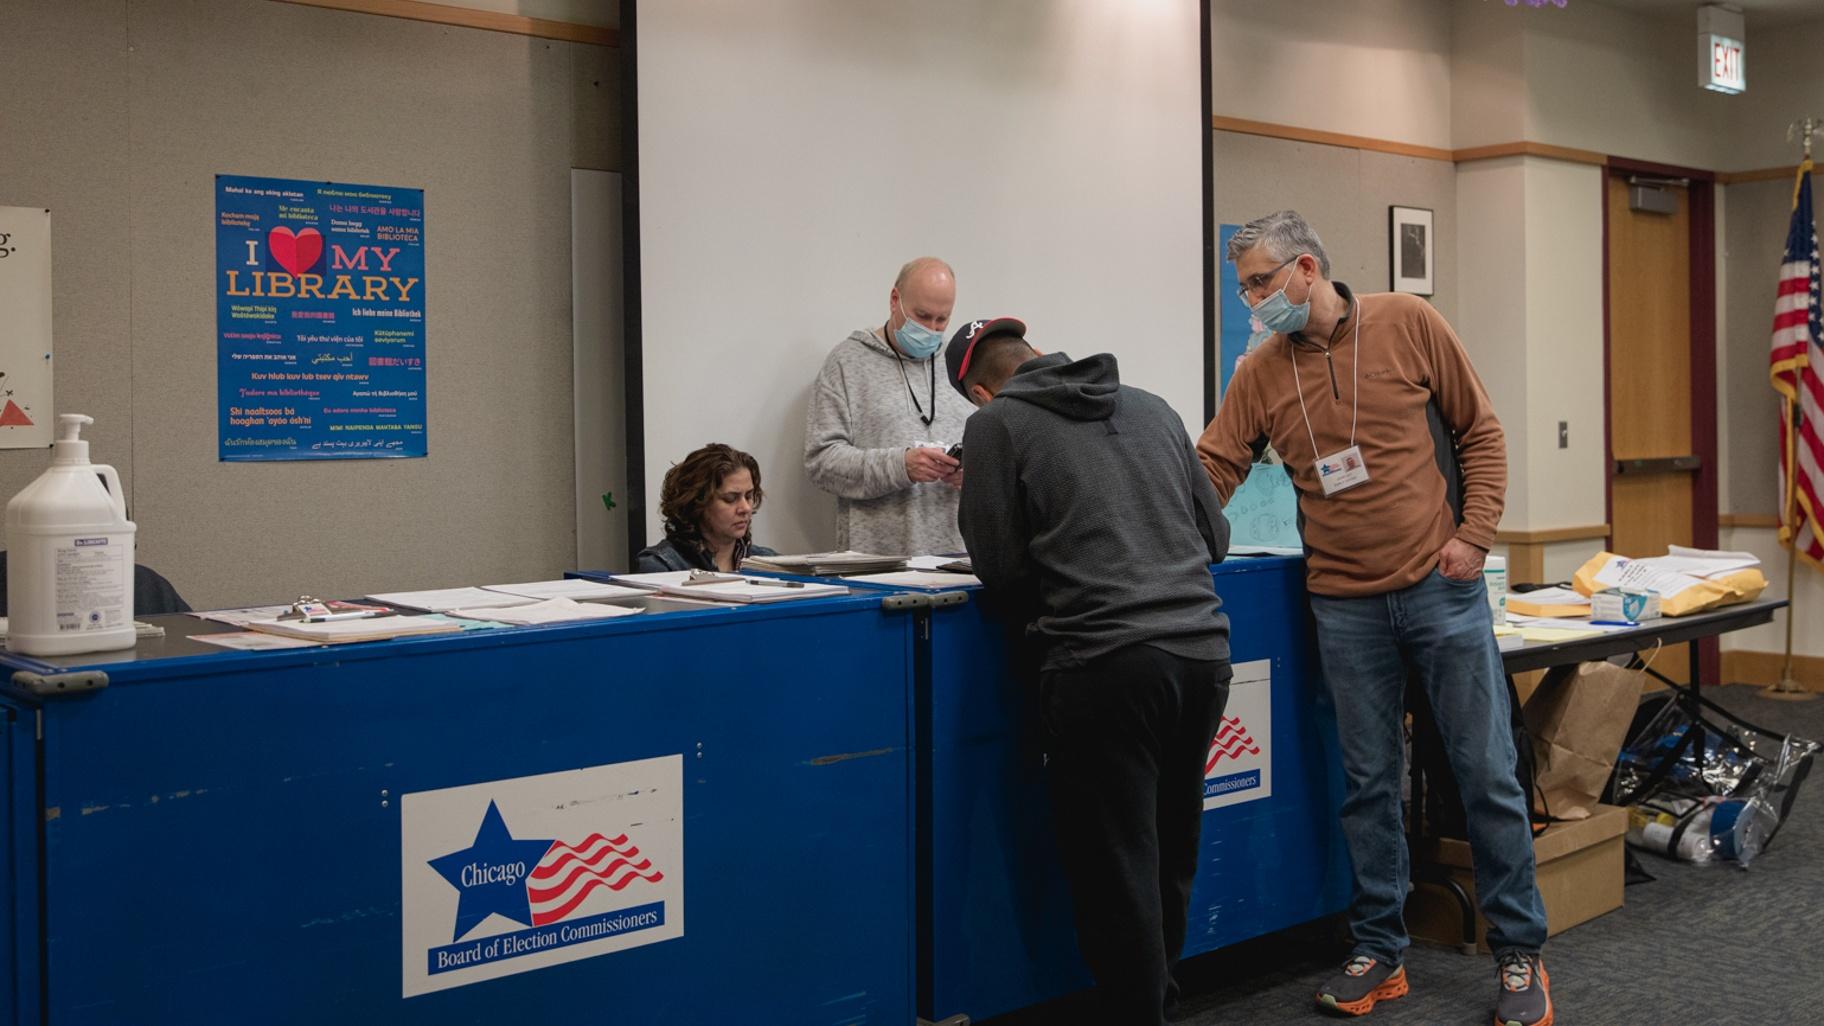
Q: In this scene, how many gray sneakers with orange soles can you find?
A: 2